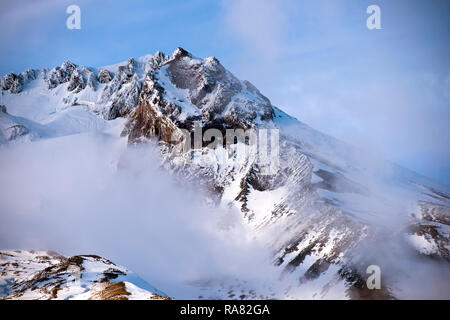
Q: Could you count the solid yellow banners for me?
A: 0